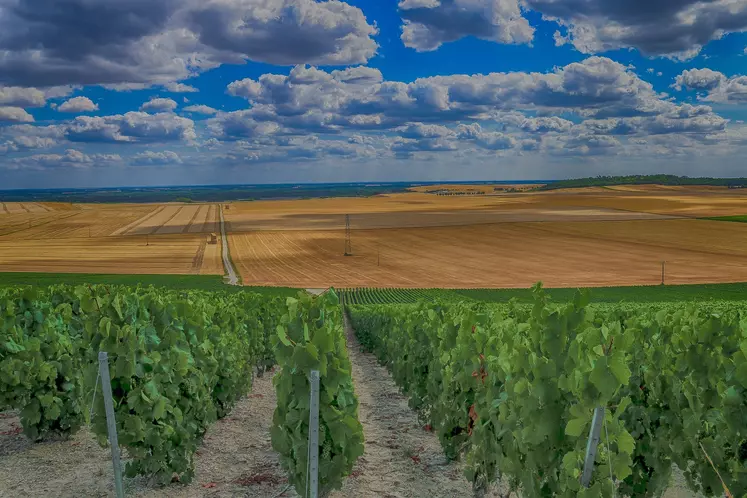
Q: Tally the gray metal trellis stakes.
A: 3